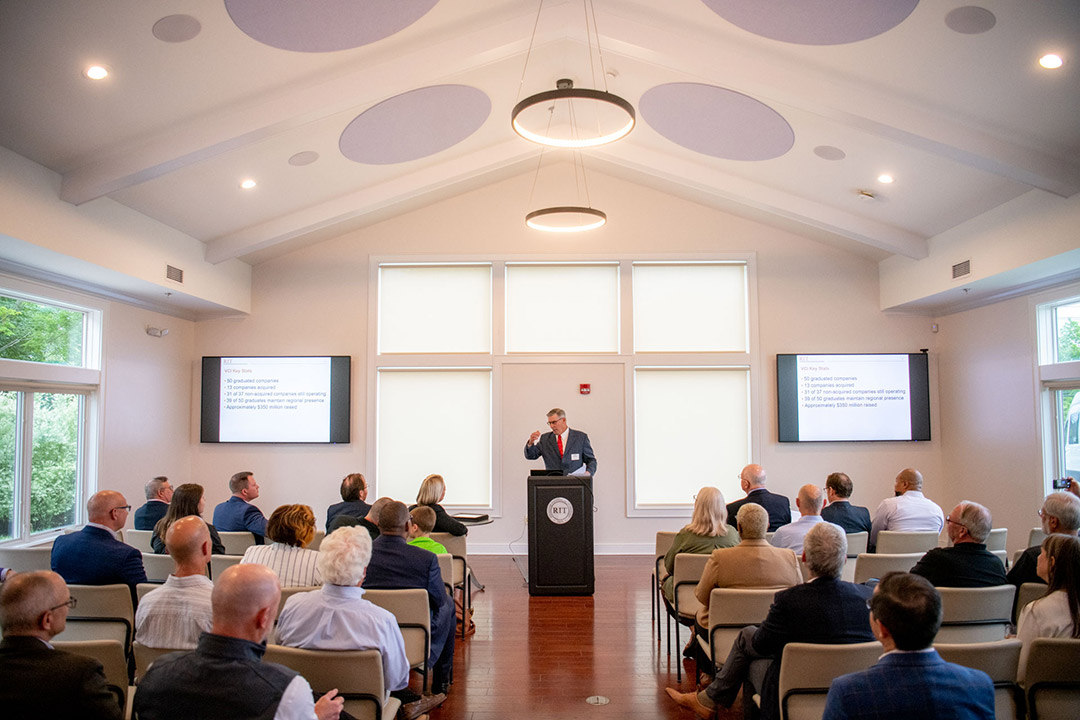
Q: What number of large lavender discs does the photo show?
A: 4